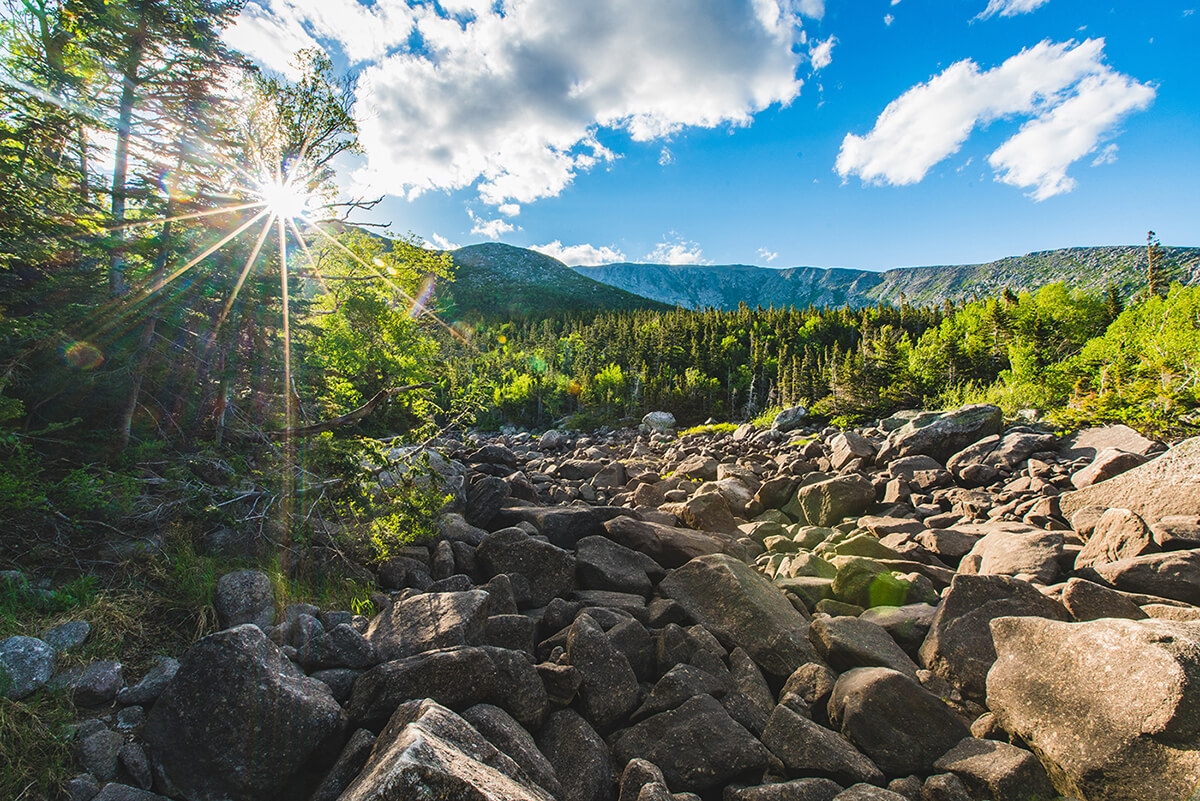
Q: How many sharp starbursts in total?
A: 1